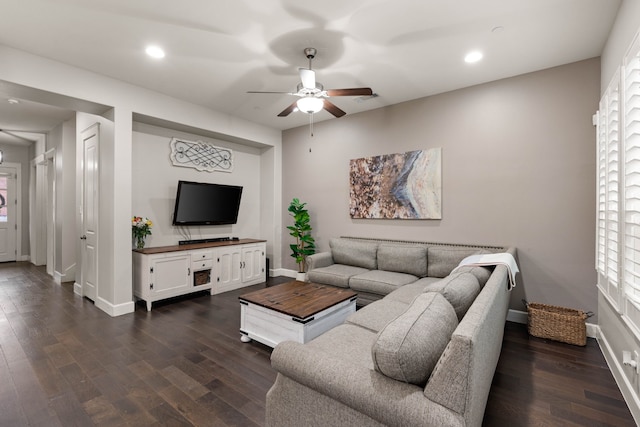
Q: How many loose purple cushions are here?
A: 0